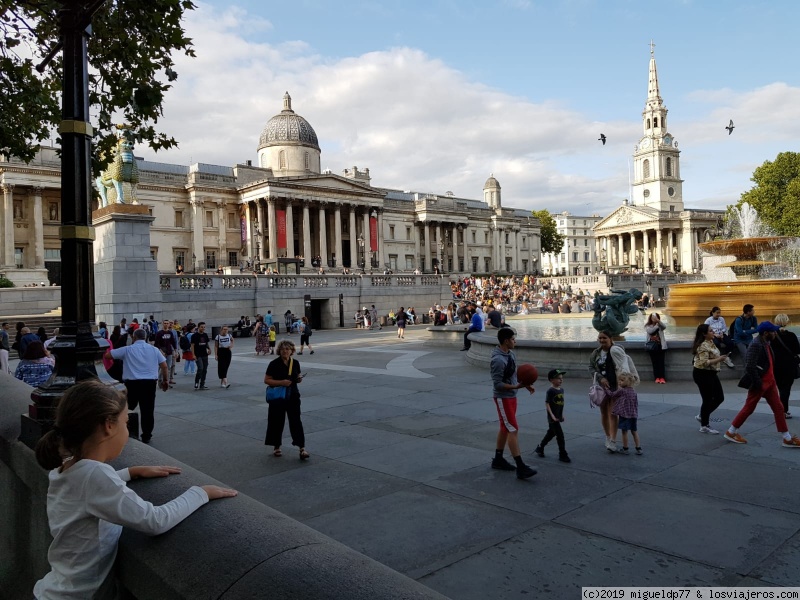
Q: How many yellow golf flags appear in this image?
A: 0